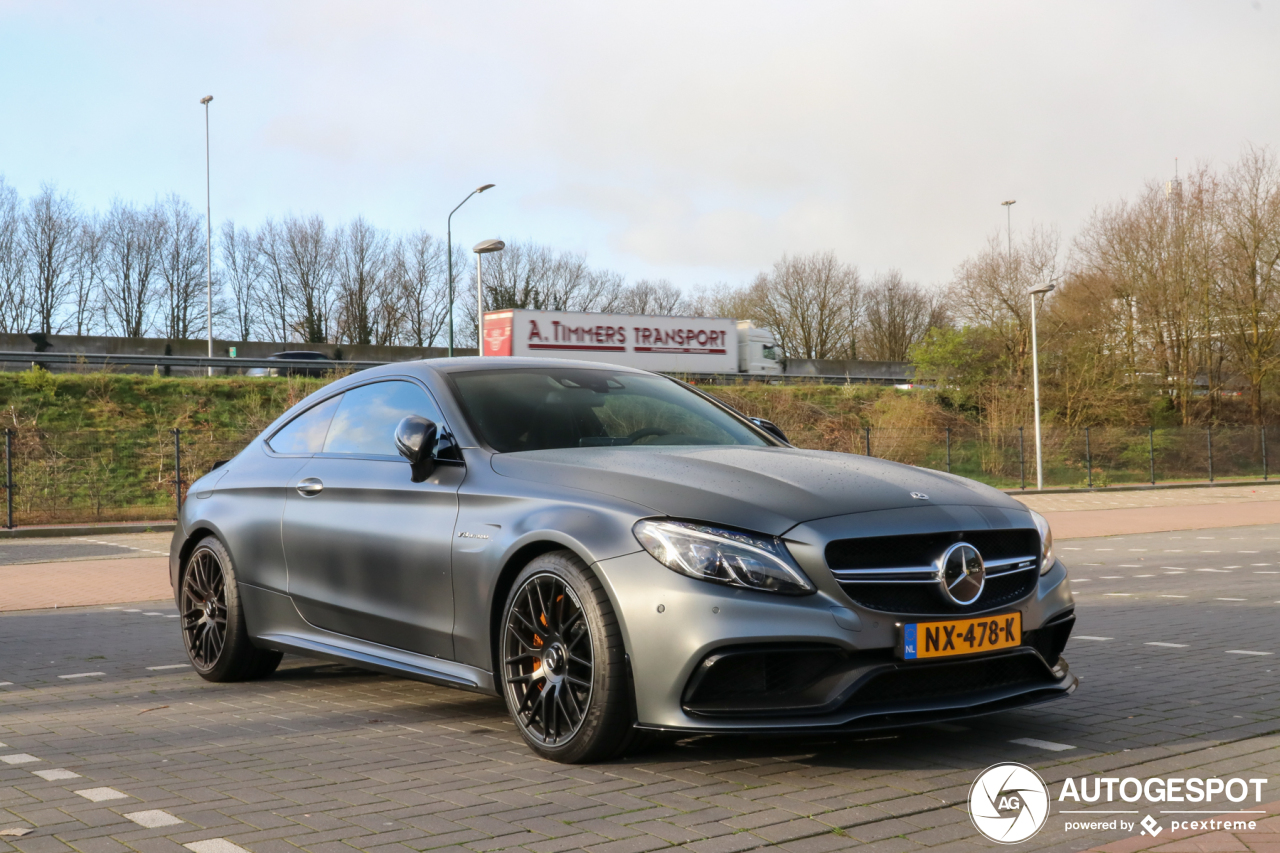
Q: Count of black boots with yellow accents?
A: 0